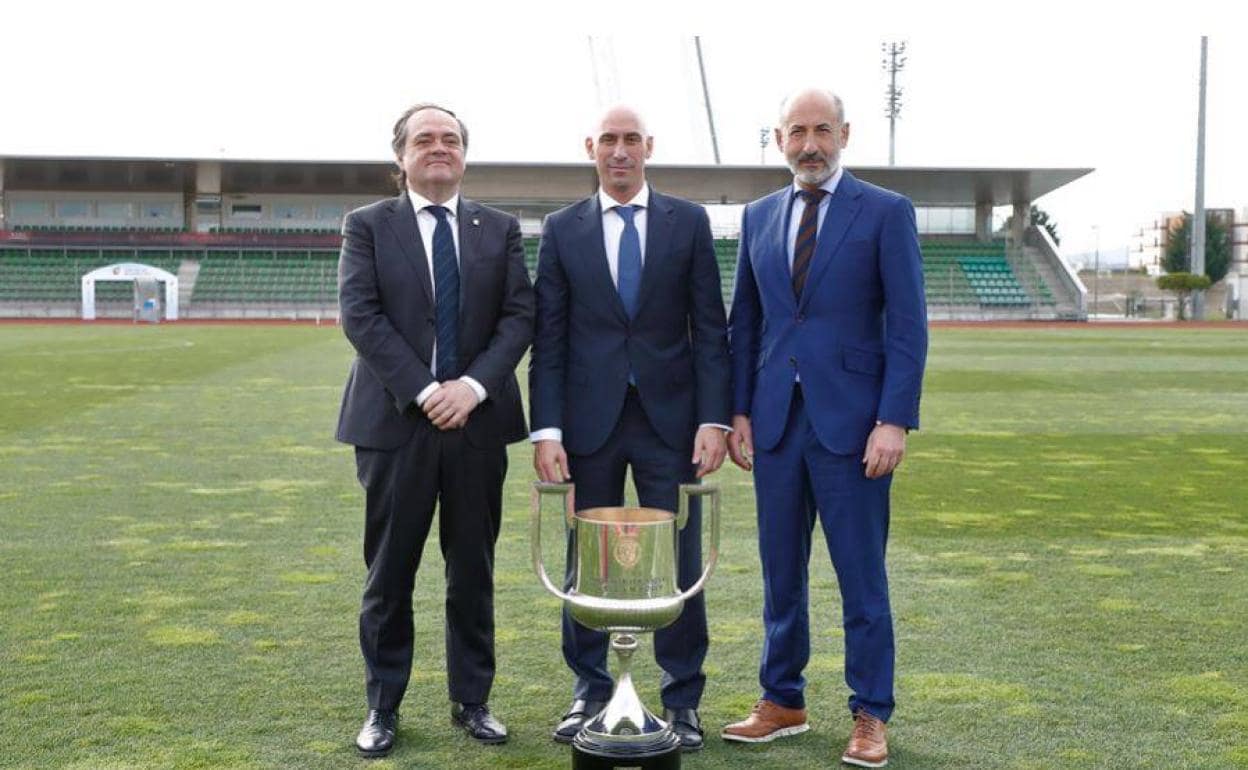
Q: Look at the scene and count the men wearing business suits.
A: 3